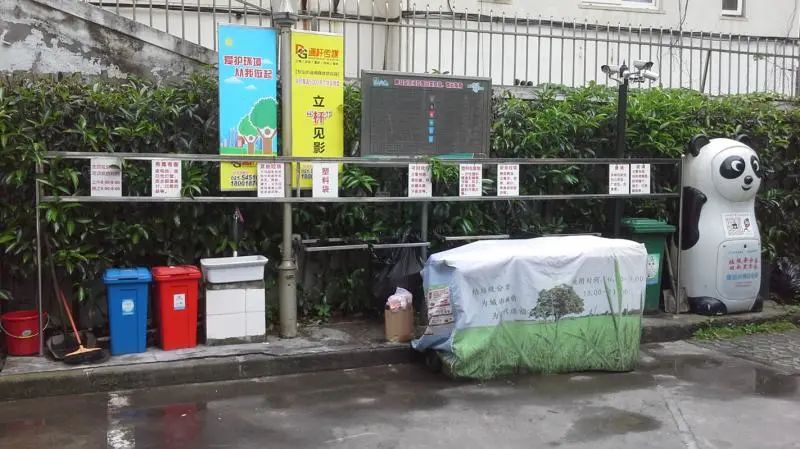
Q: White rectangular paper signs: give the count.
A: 9